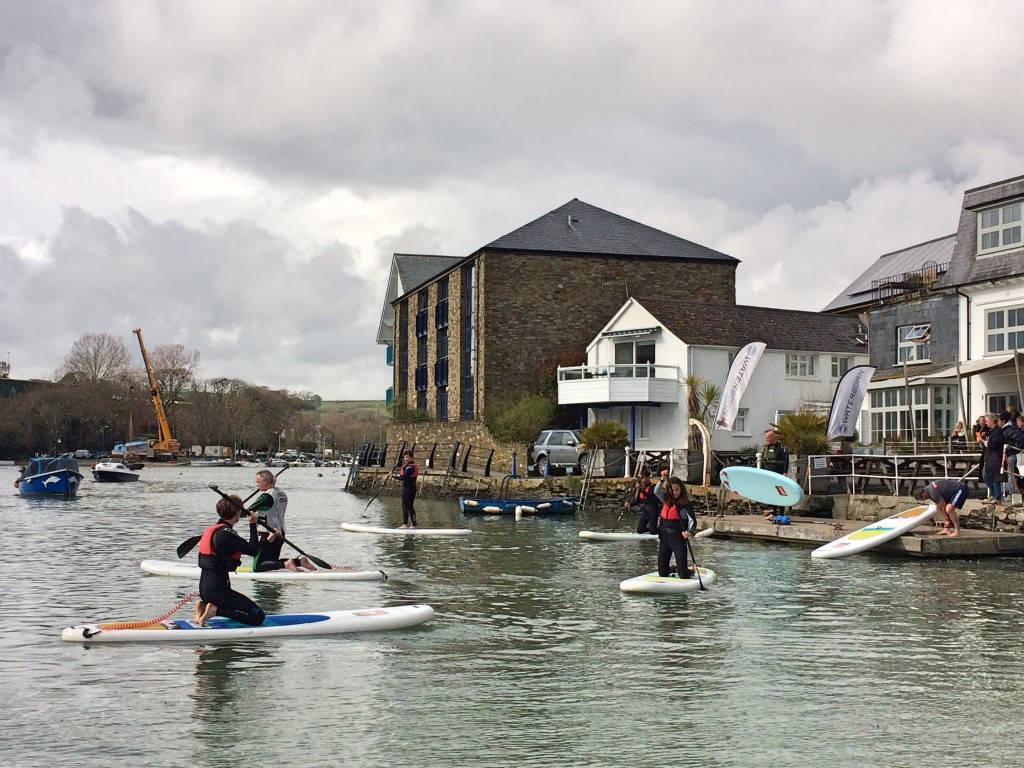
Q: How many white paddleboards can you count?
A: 6